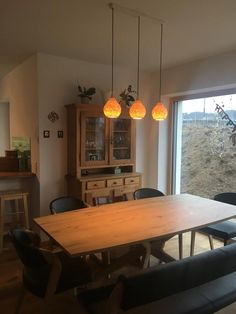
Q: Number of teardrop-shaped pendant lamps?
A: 3